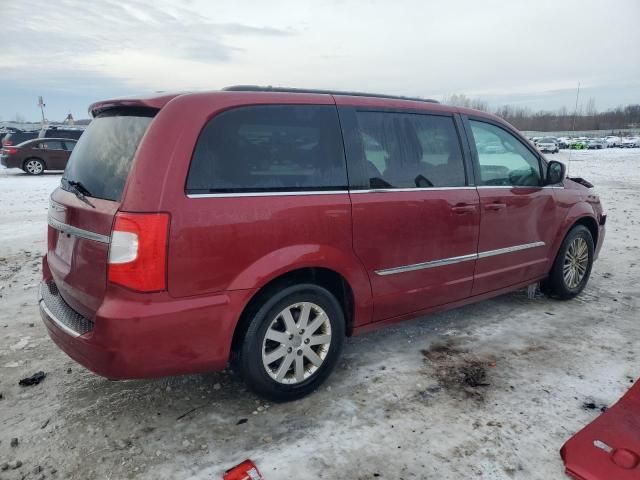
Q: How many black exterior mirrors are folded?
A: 0